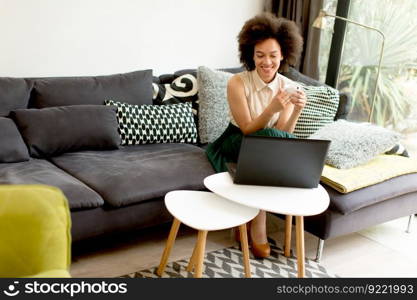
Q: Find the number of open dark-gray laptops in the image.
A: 1